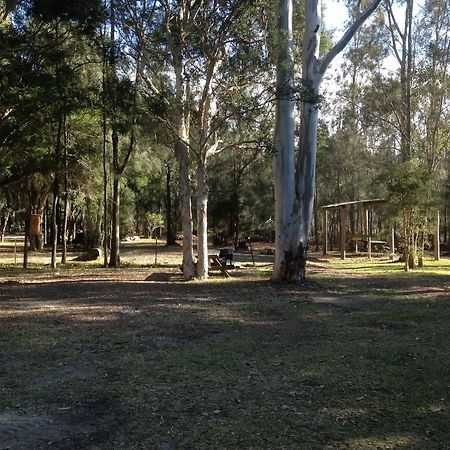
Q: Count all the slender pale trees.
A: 2